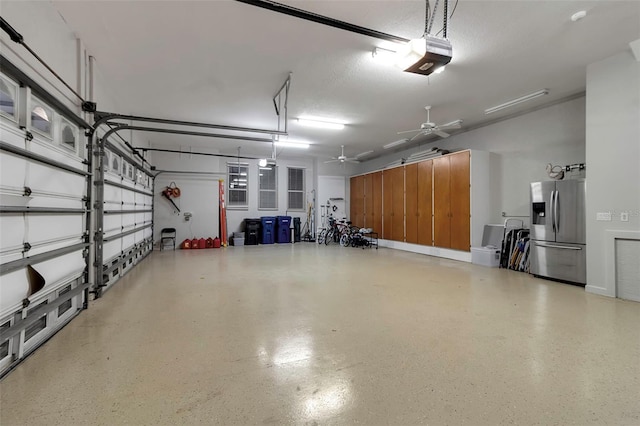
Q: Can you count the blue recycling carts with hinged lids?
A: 2